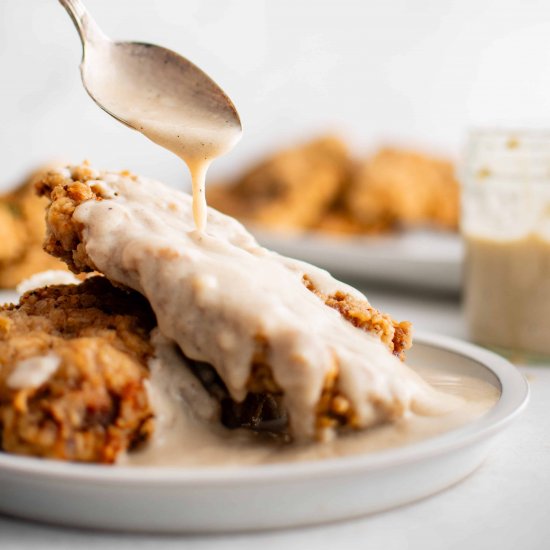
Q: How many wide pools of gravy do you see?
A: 1